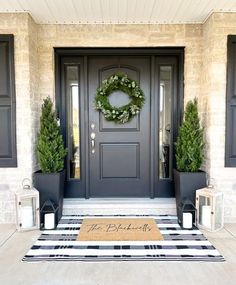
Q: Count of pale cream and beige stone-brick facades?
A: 1